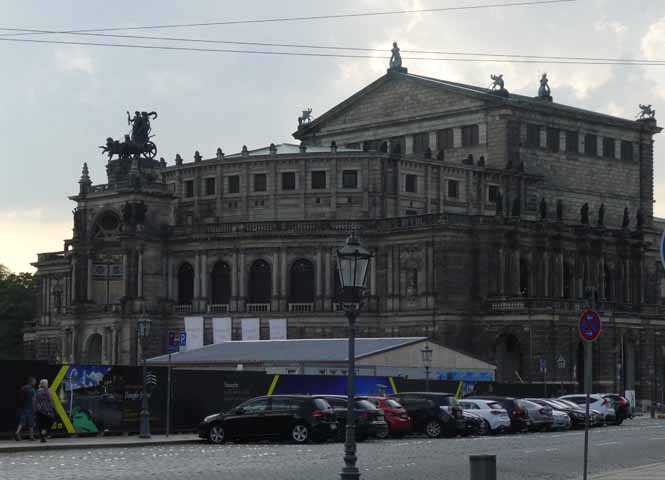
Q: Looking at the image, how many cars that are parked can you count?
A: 13